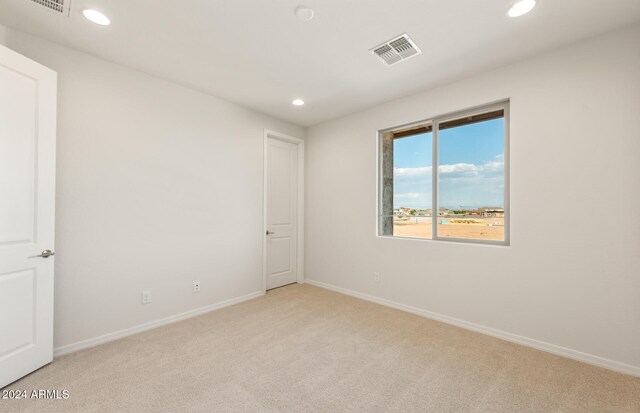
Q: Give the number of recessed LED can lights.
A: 3